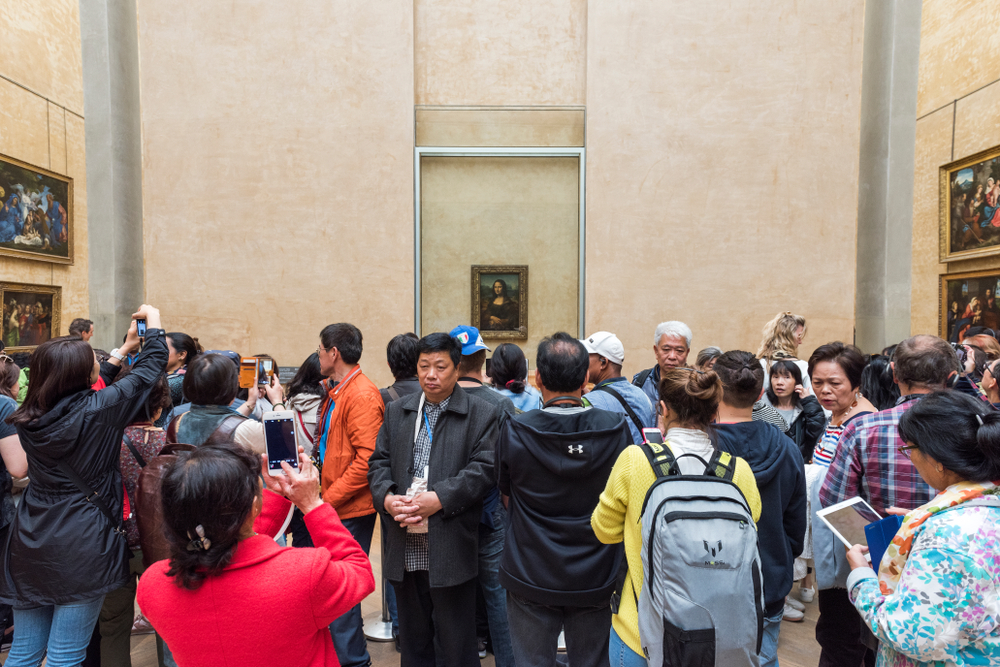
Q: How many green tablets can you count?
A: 0